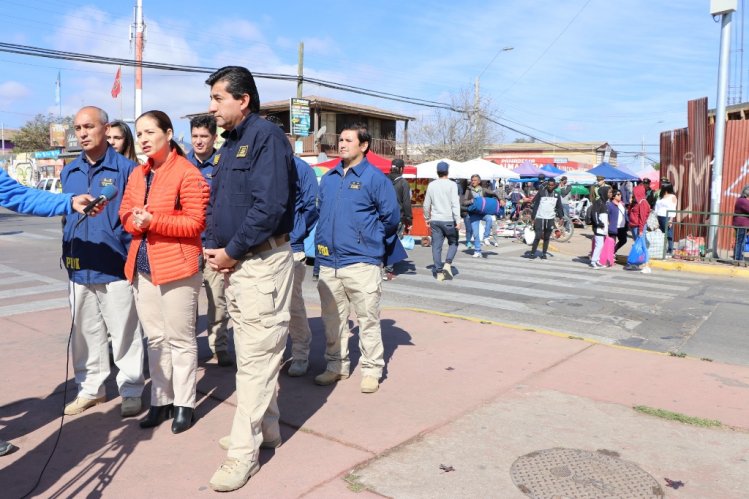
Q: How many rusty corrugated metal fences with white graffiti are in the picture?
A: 1